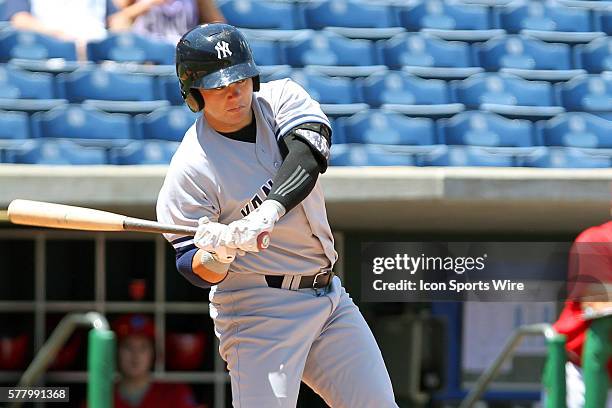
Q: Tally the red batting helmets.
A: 3